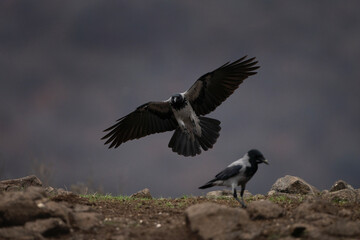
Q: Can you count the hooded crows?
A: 2